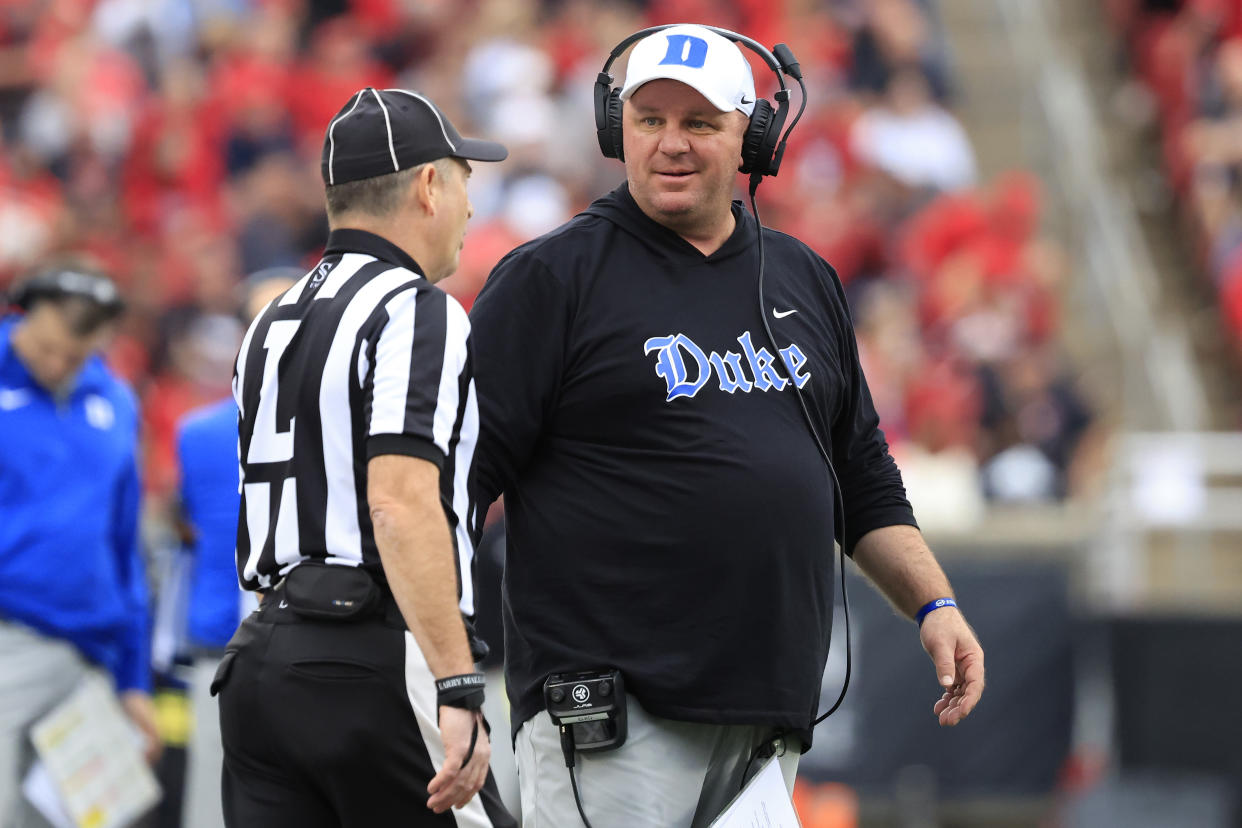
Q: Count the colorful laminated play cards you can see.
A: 1